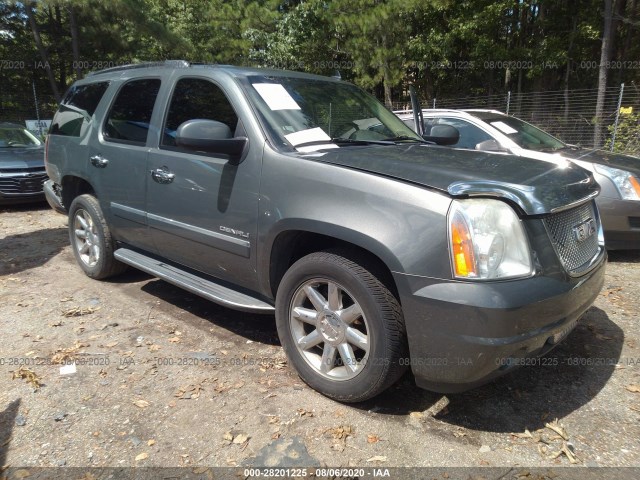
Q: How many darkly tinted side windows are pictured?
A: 3